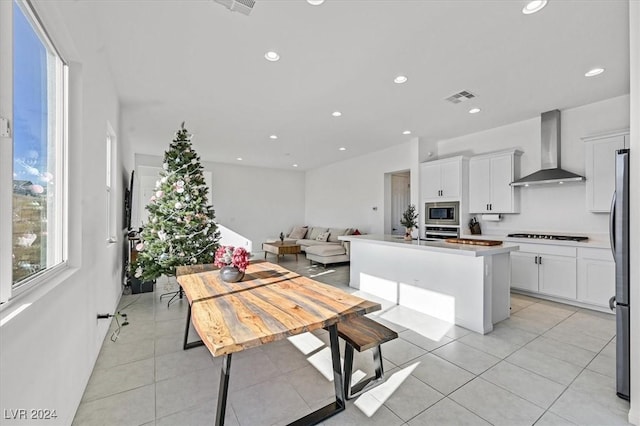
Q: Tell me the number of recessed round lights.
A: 12